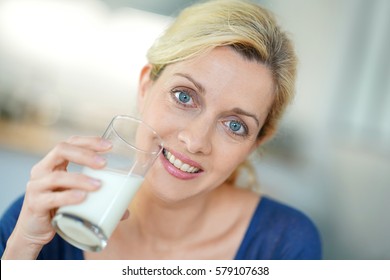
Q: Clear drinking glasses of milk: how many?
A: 1